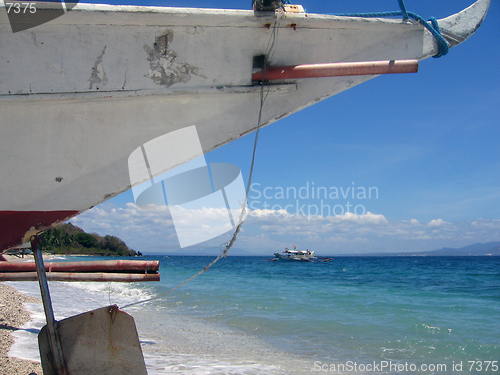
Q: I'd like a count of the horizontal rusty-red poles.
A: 3